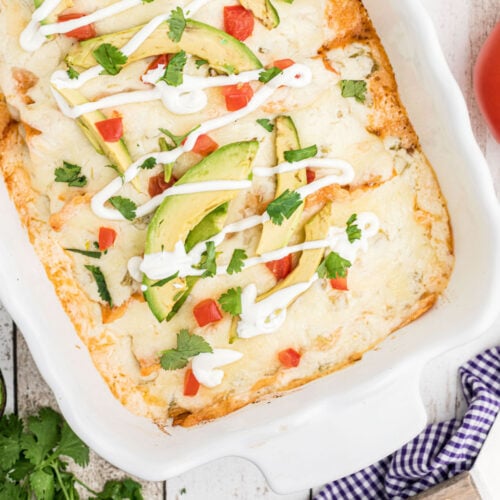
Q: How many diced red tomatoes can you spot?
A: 15